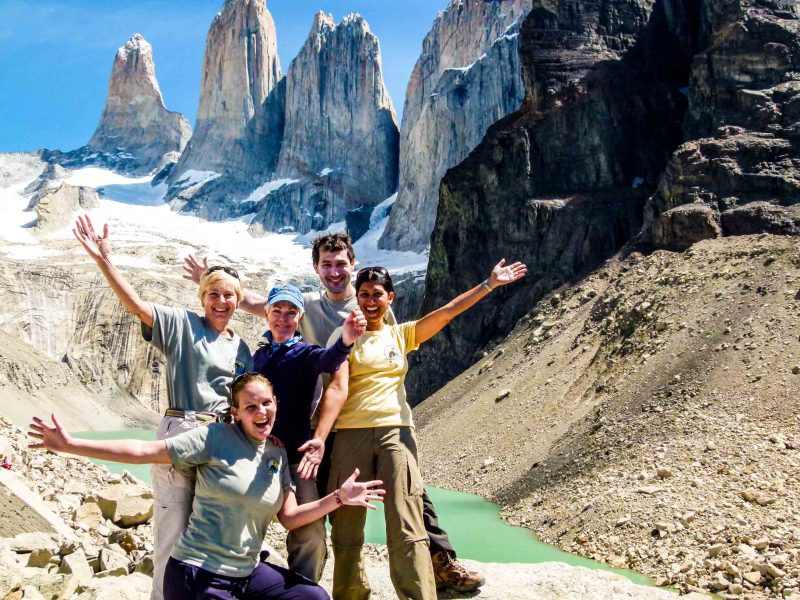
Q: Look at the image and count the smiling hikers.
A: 5